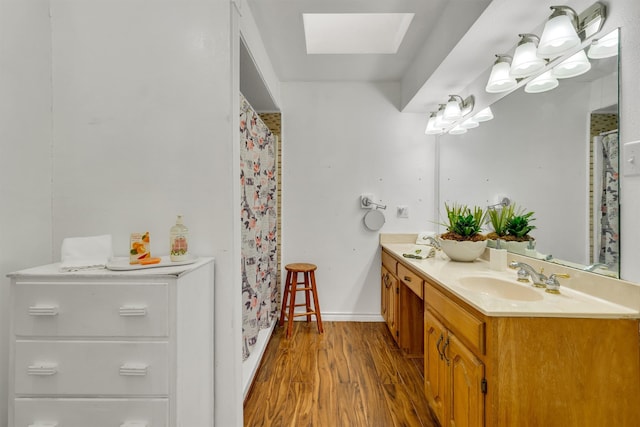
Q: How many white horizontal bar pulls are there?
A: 6